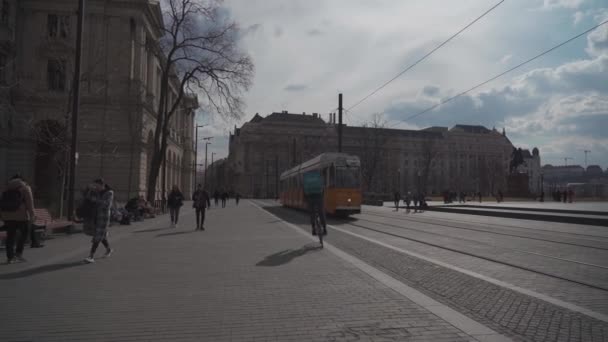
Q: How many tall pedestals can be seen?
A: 1